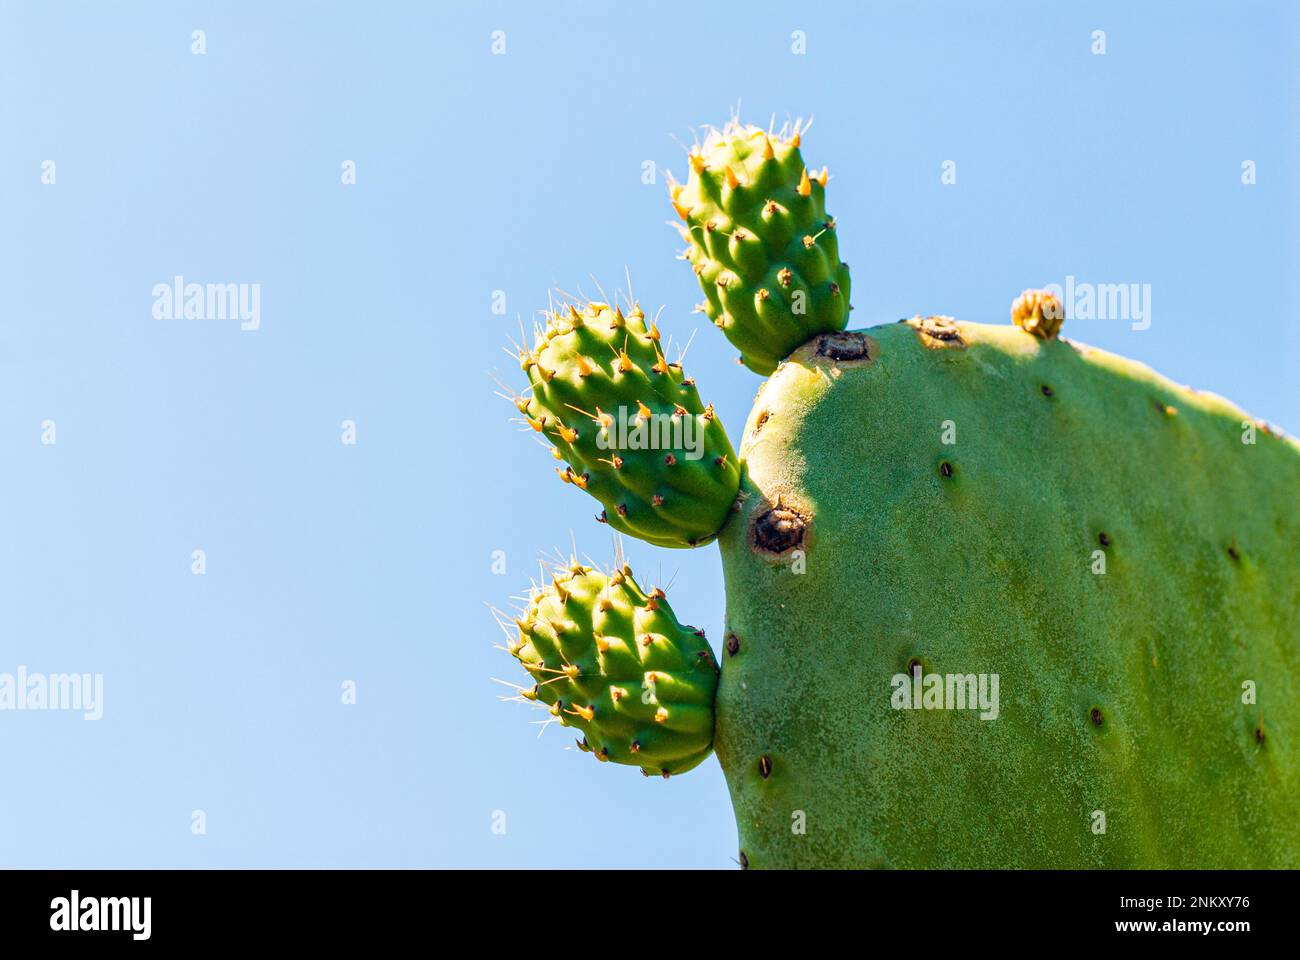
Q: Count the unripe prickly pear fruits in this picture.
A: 3